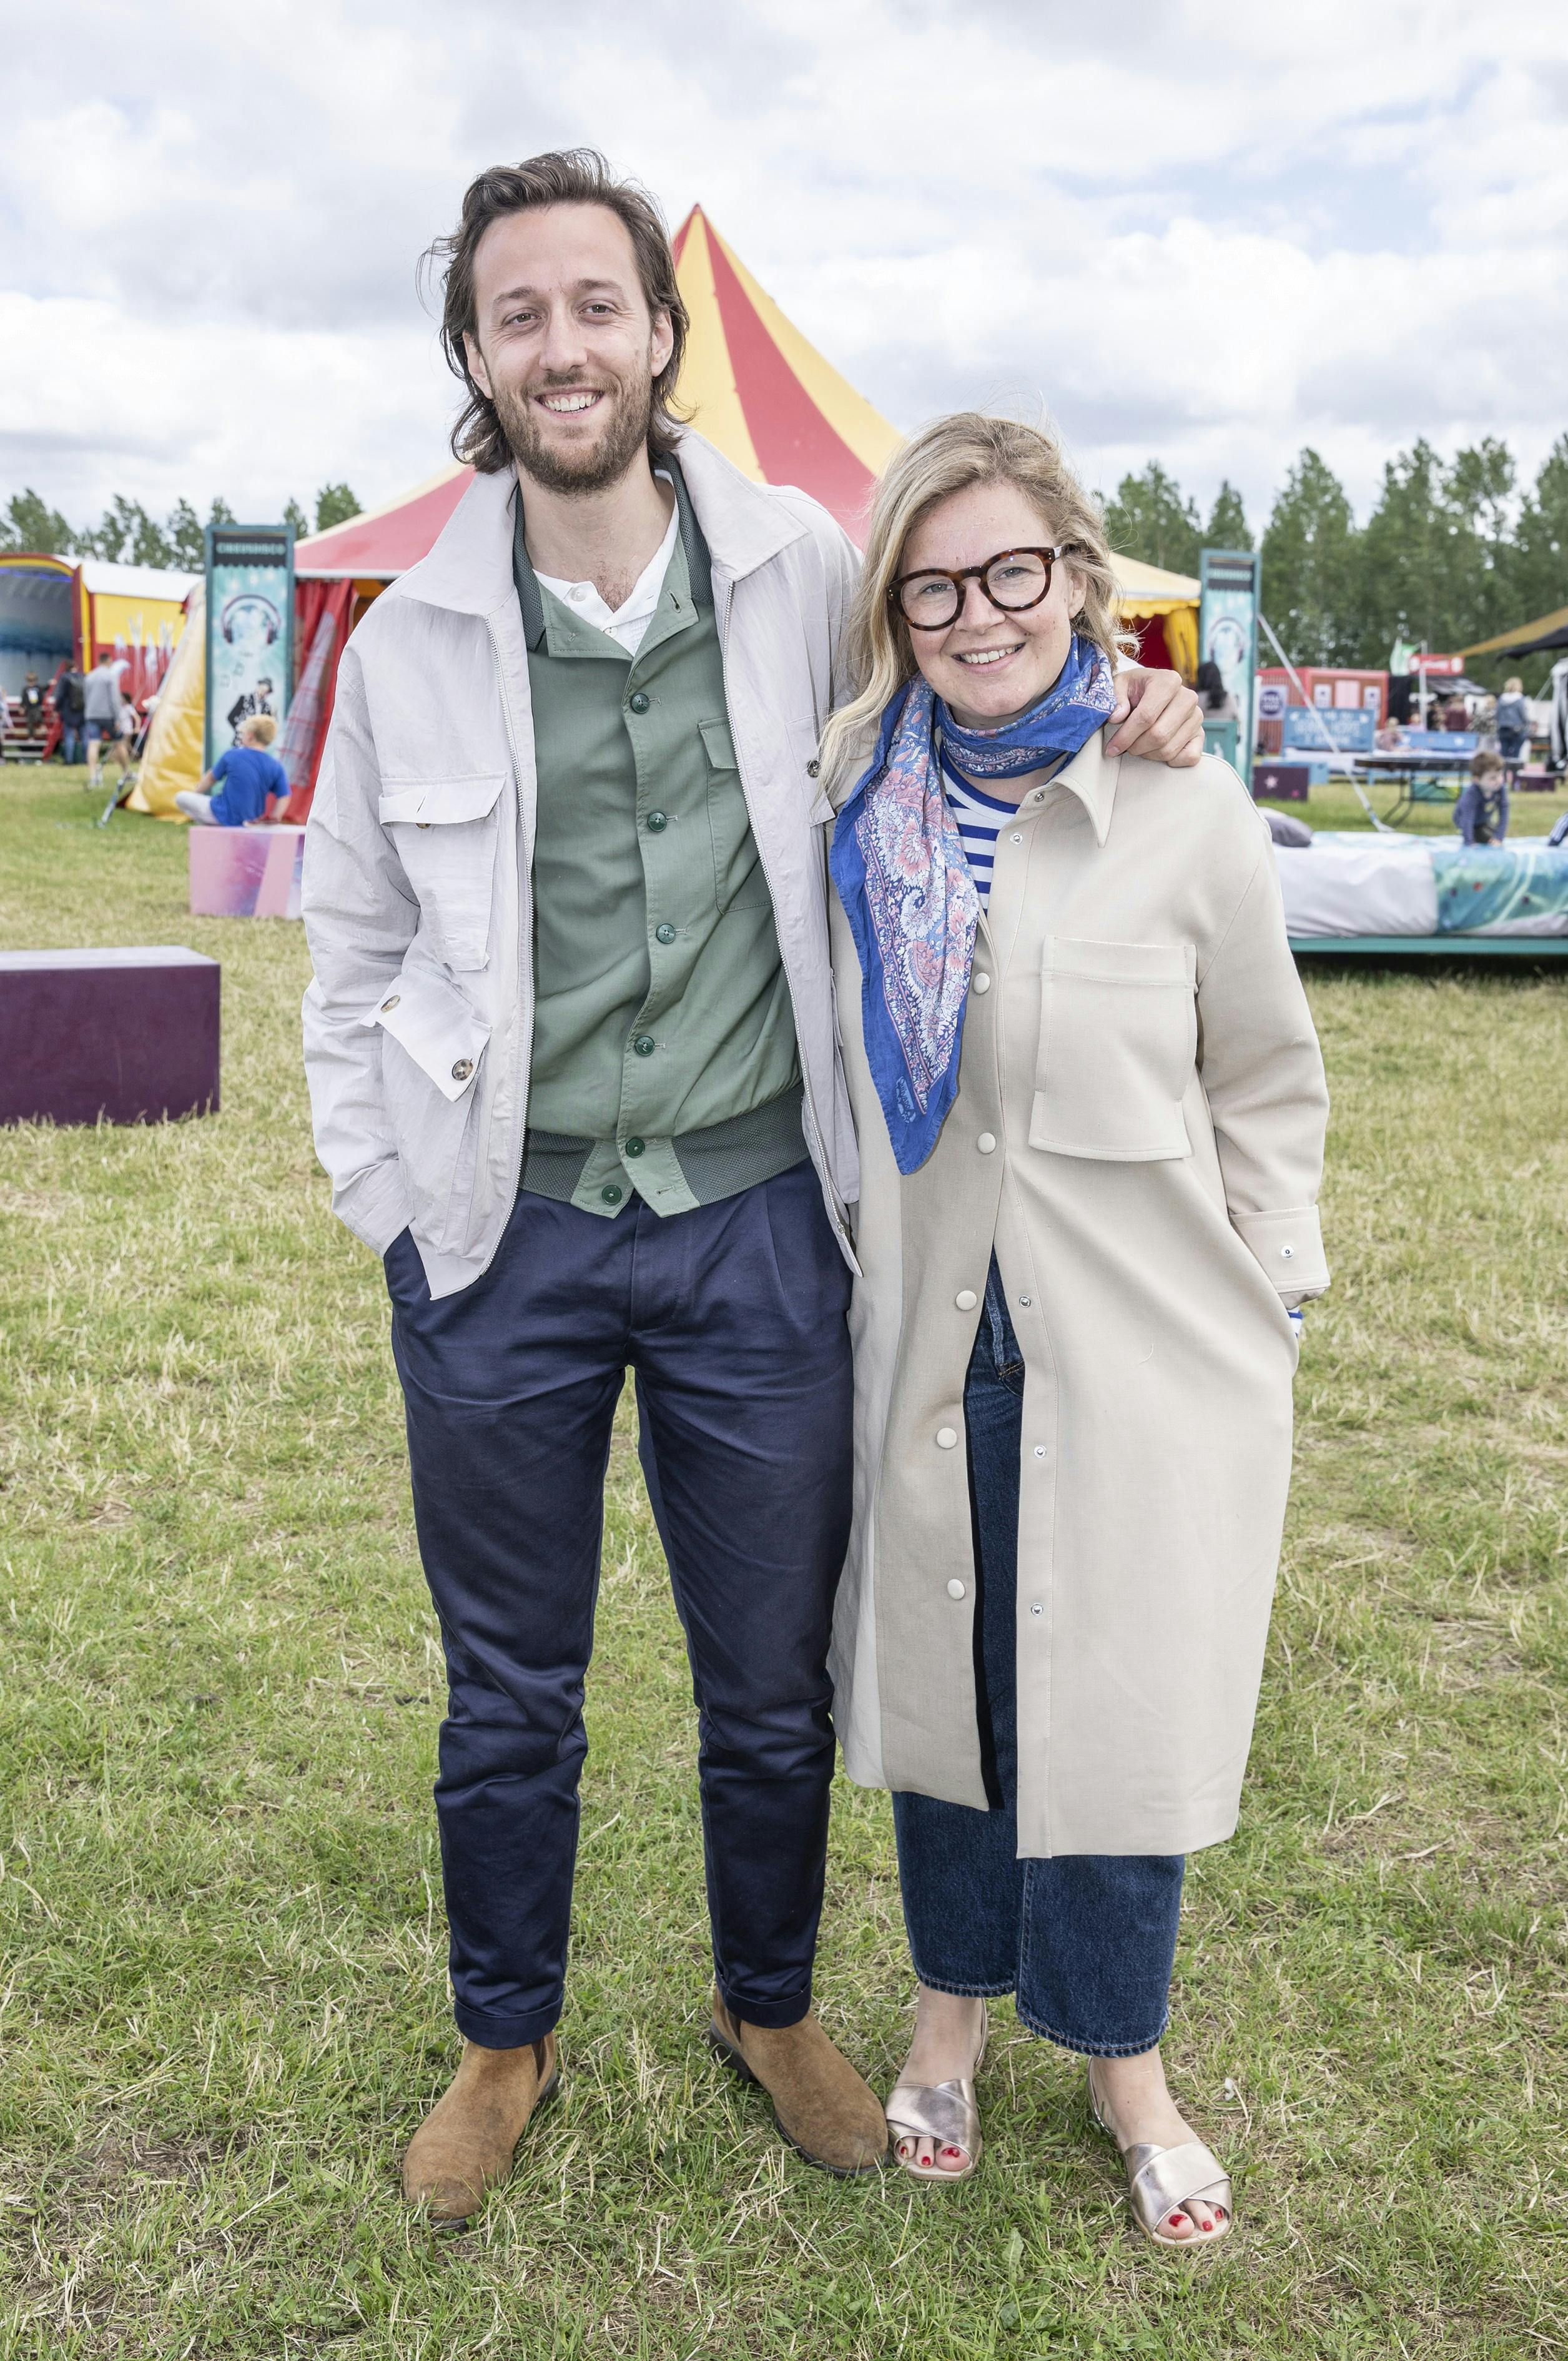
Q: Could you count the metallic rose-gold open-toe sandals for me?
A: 2